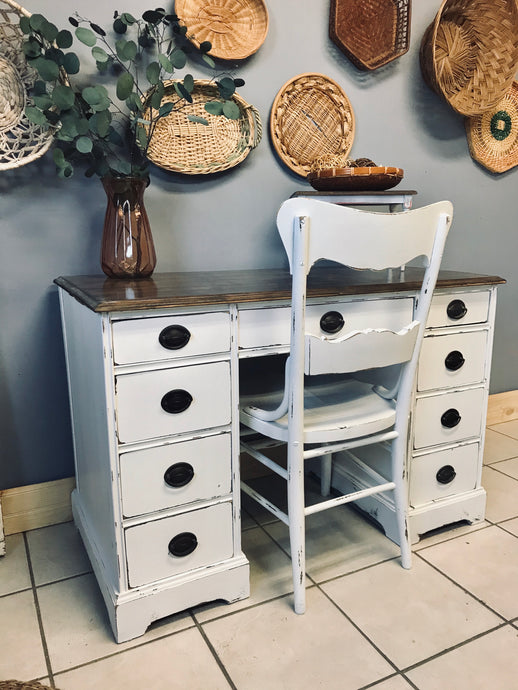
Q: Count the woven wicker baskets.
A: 8